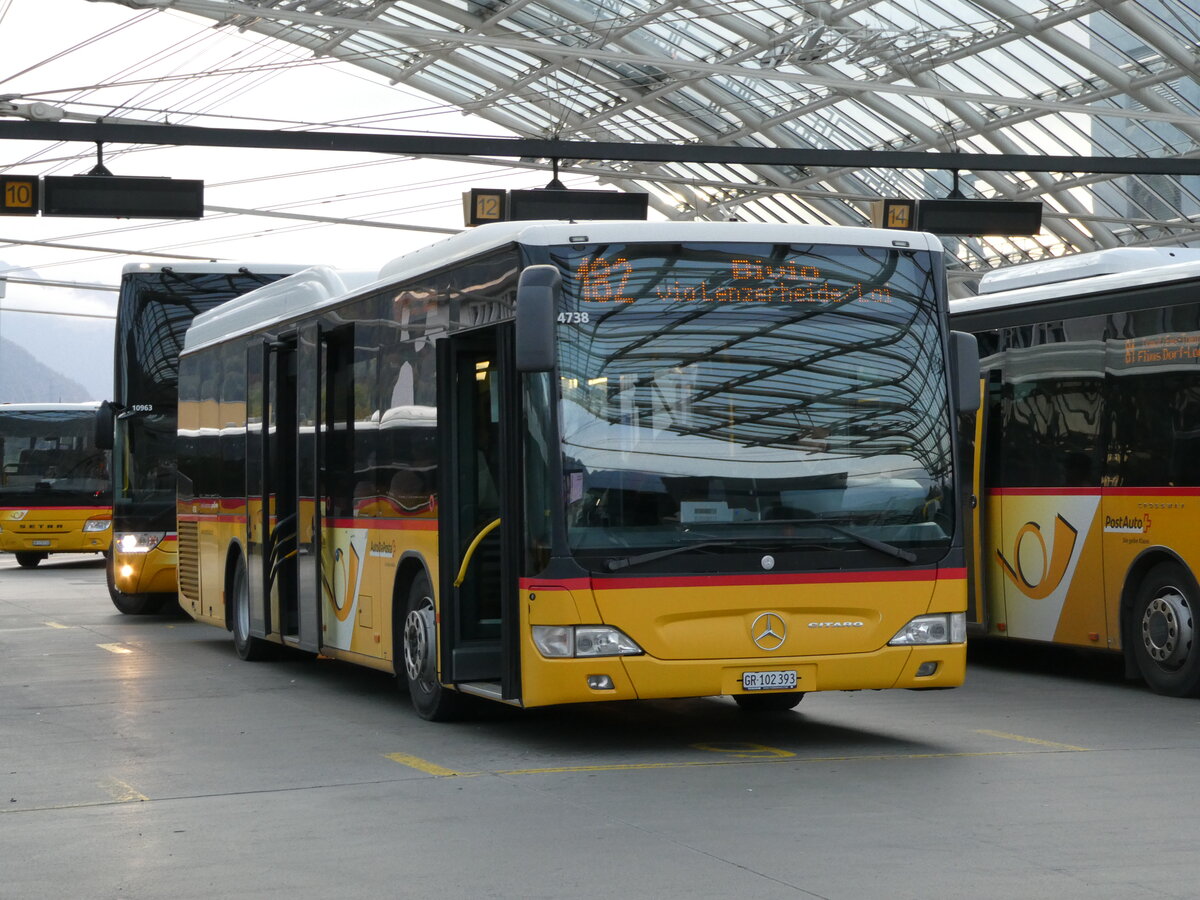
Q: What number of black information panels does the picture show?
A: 3